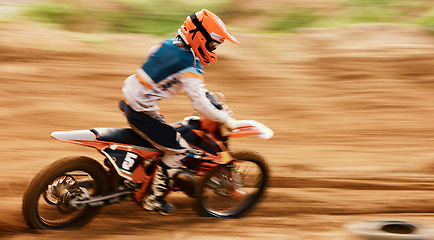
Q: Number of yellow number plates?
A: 0